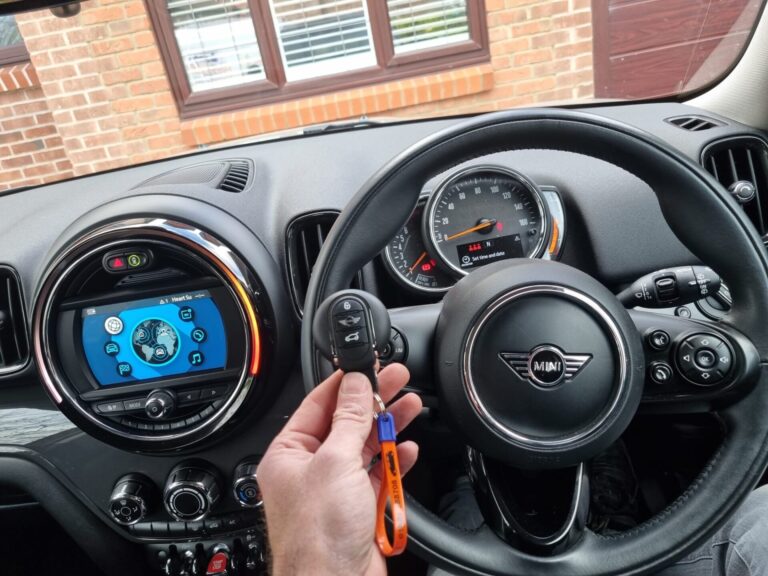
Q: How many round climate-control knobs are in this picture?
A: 3